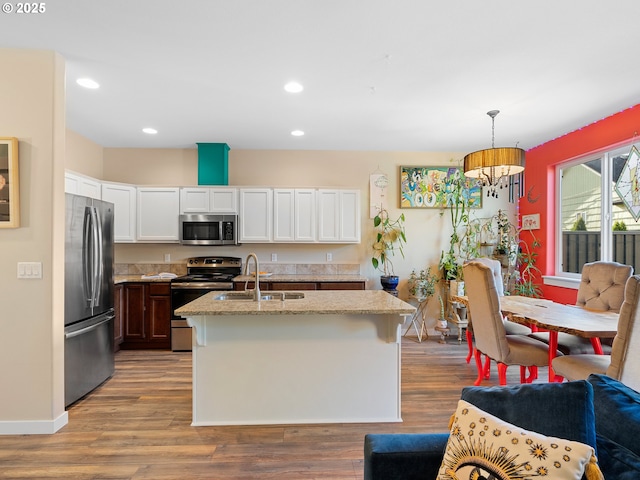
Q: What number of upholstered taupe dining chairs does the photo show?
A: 4